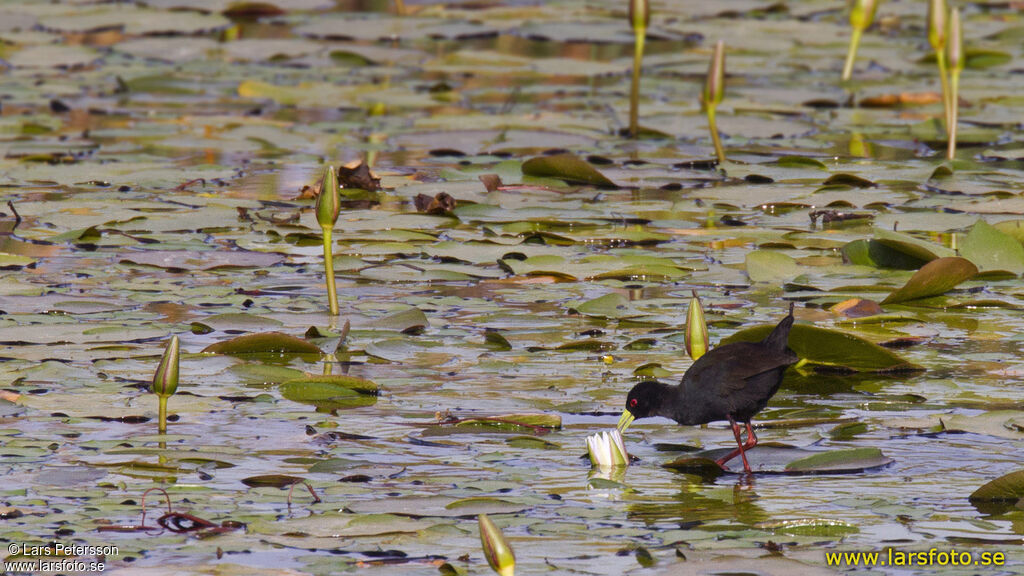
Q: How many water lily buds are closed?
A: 9